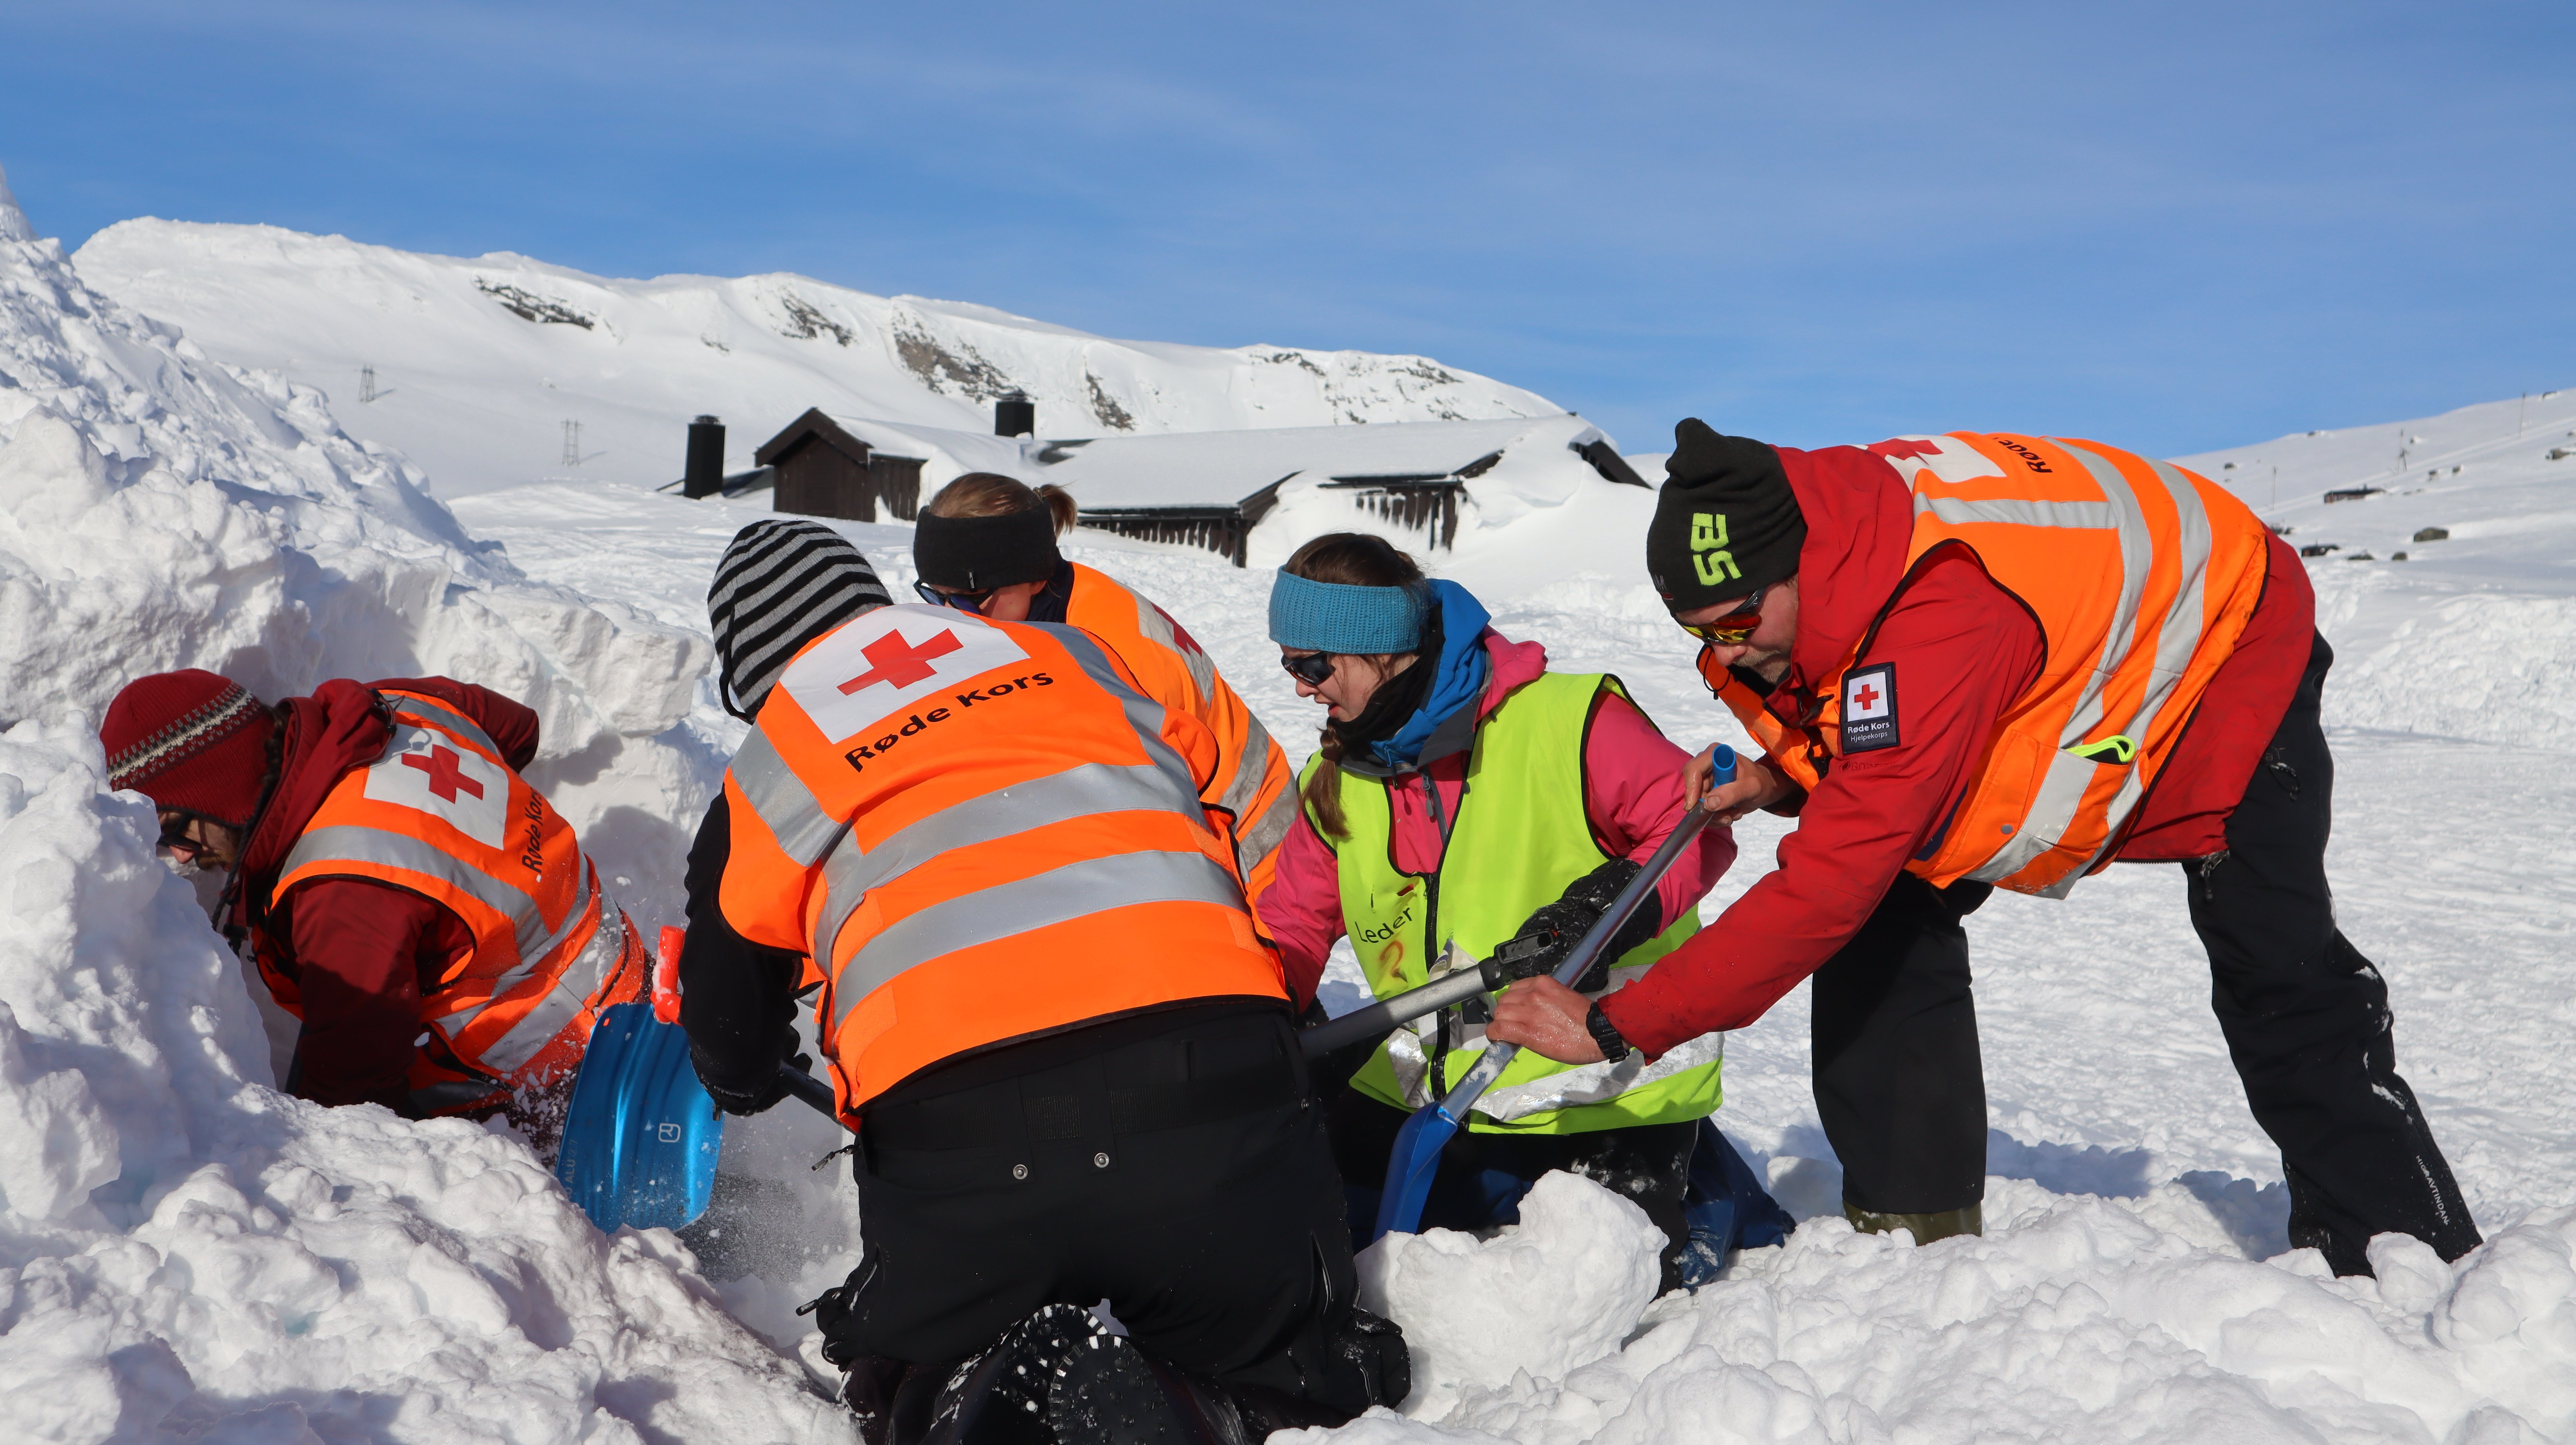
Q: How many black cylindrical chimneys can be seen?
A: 2